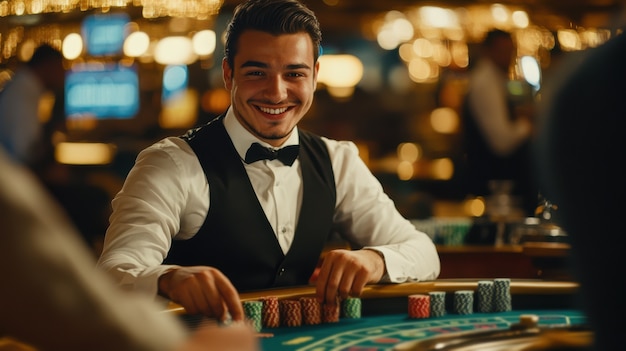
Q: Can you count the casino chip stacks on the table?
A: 11